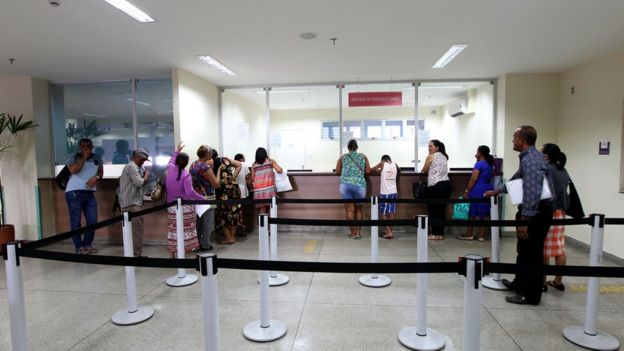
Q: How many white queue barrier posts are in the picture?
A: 11